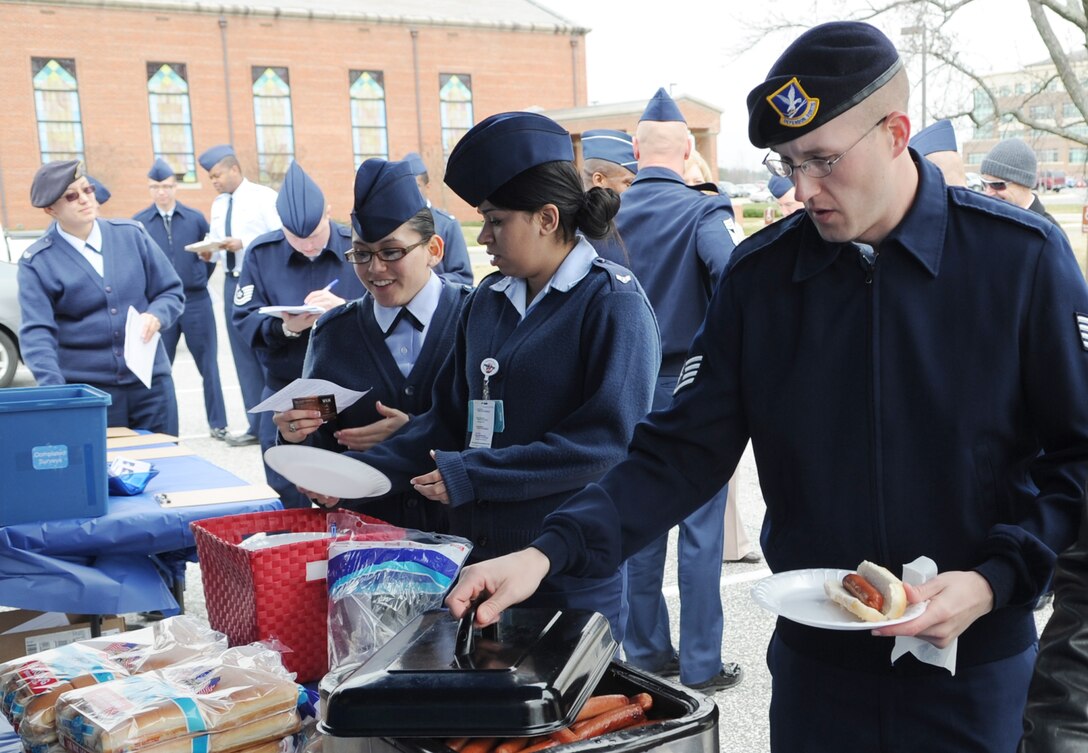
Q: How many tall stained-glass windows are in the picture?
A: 5